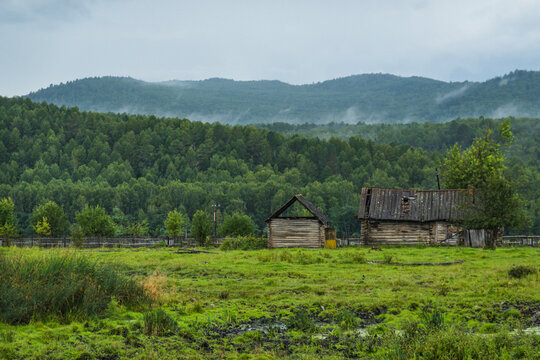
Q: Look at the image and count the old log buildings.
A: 2